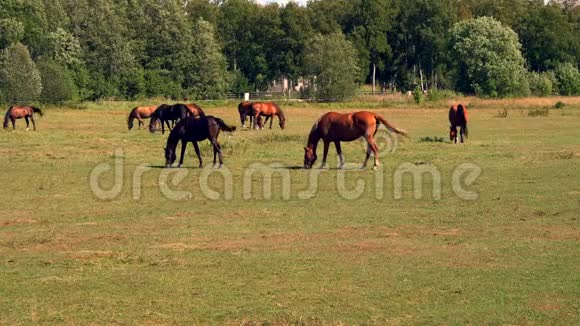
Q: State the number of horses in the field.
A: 9